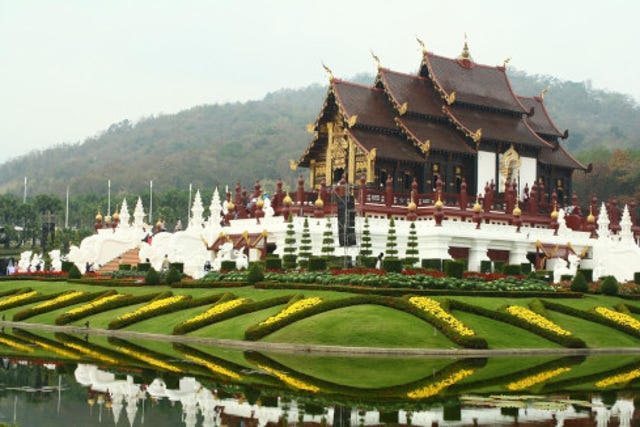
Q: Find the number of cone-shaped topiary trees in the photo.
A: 6